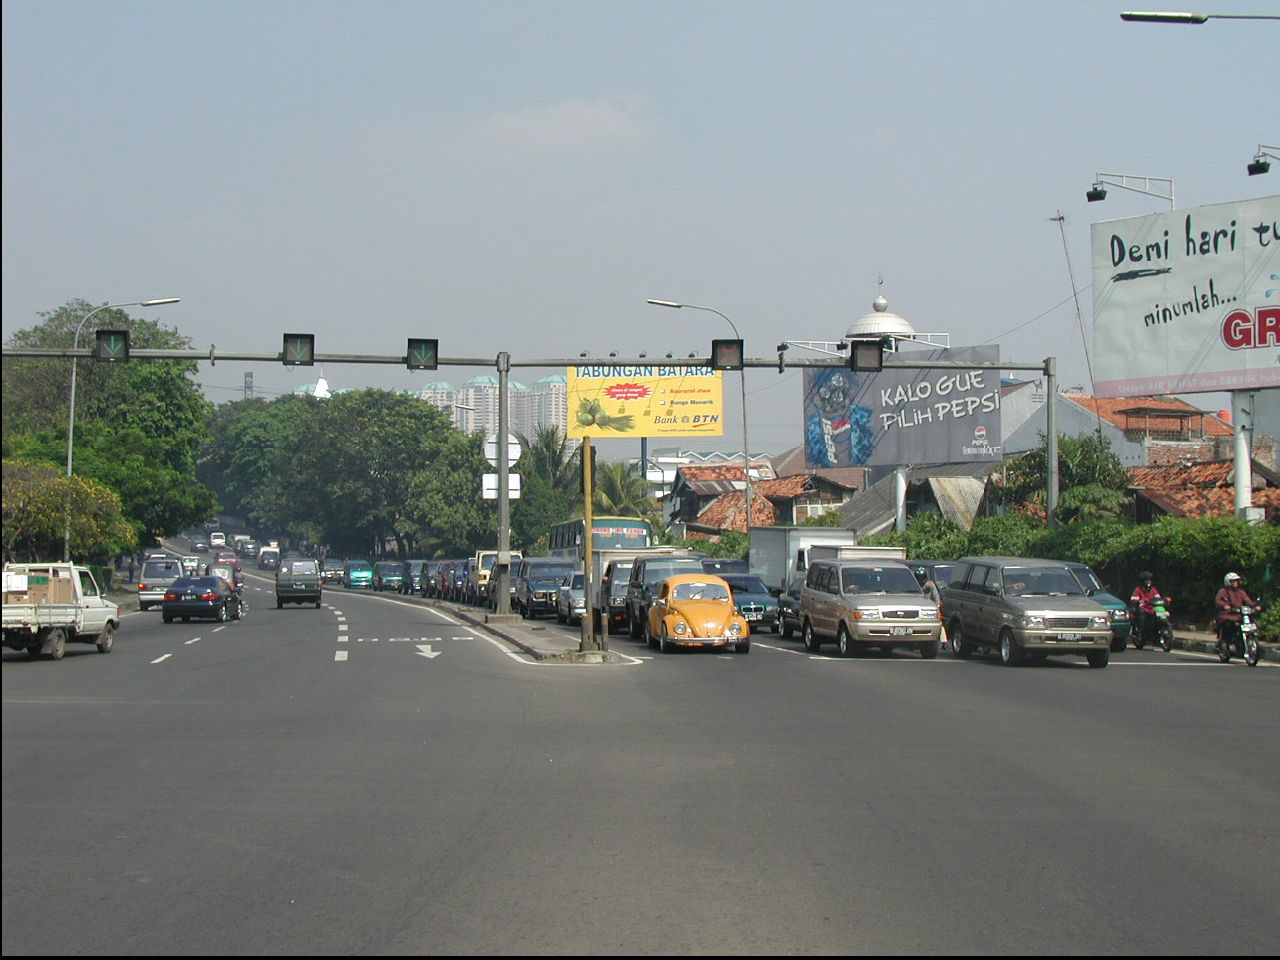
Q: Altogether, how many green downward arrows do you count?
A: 3